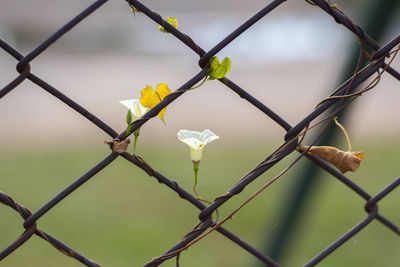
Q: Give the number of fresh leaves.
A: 2